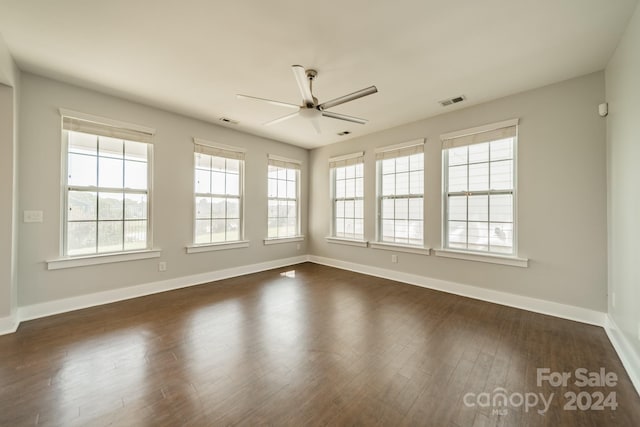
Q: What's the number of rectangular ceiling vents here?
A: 3